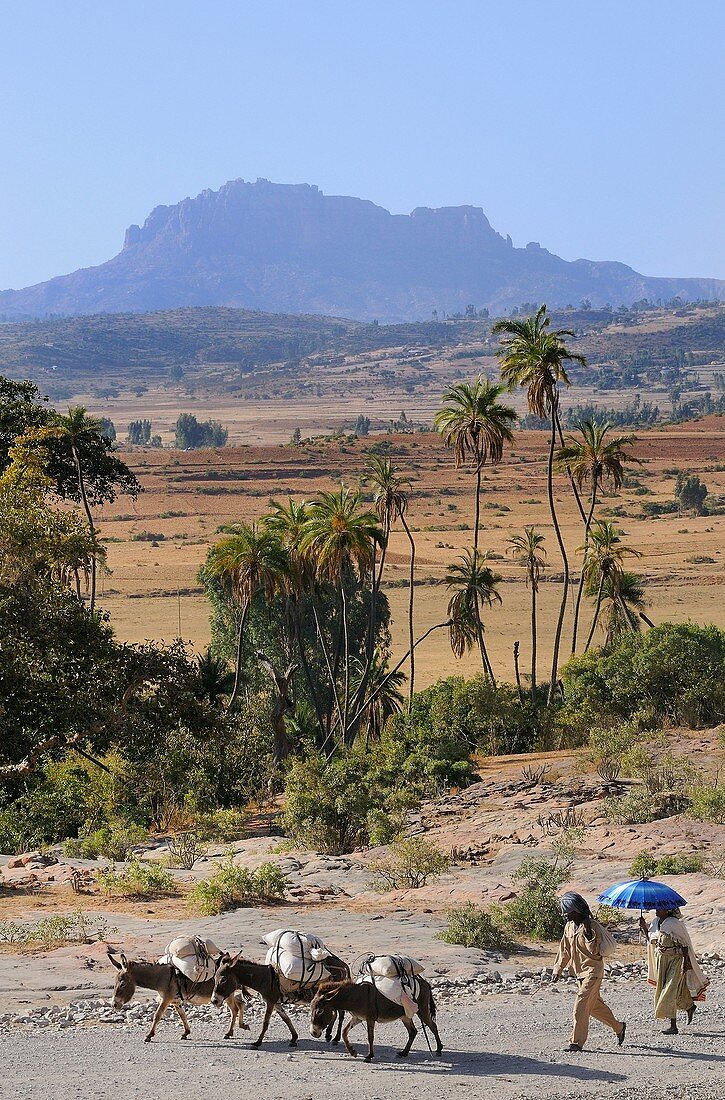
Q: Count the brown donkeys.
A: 3